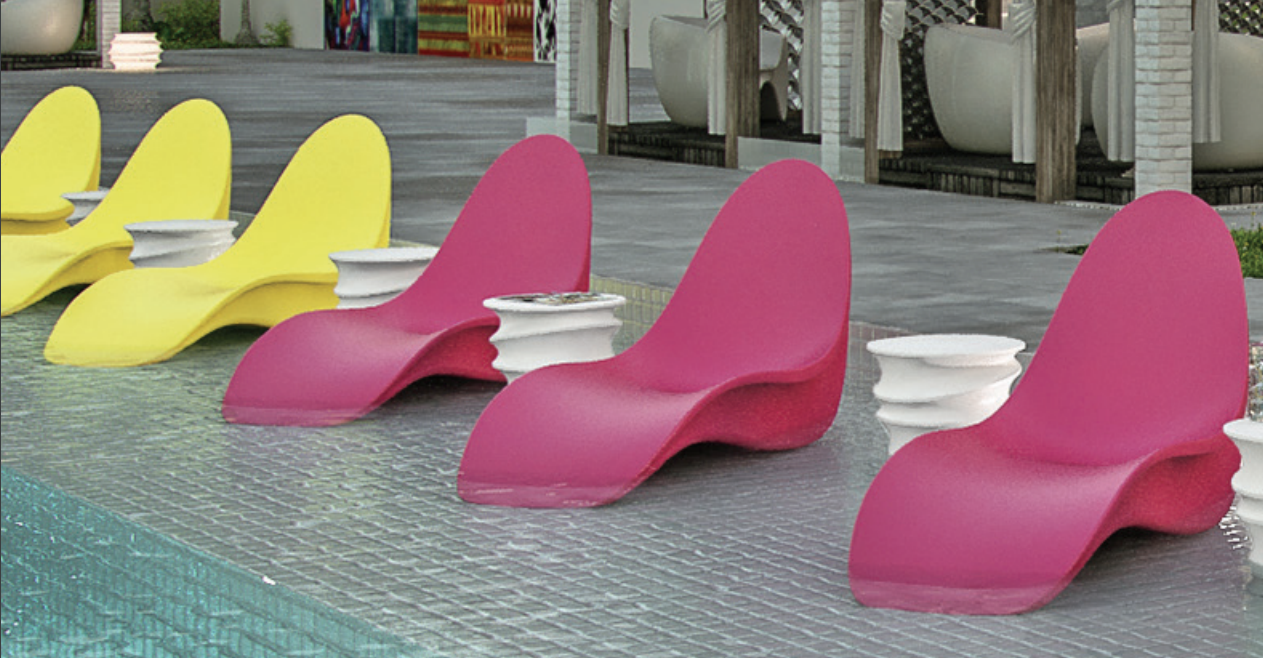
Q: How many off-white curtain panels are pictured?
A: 9